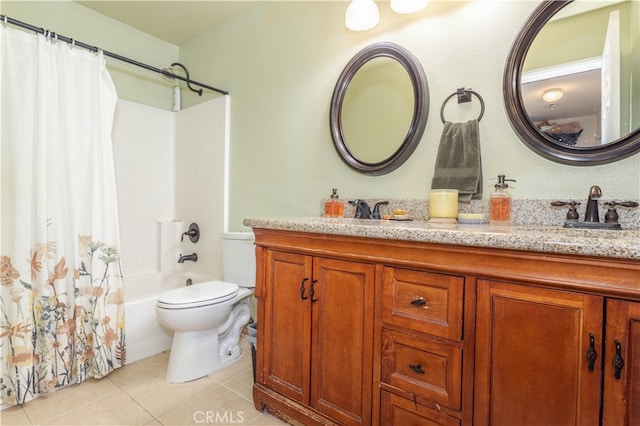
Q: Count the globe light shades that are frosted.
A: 2